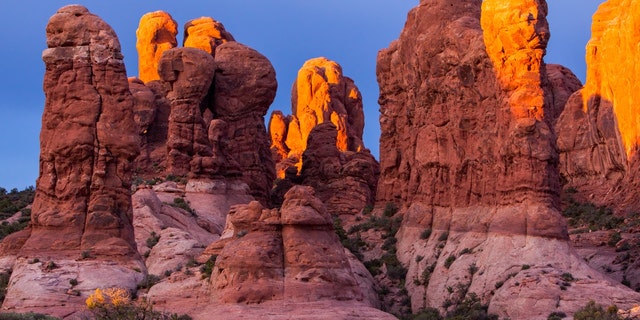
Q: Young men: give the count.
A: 0